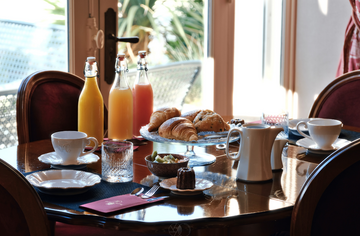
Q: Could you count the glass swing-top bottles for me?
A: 3